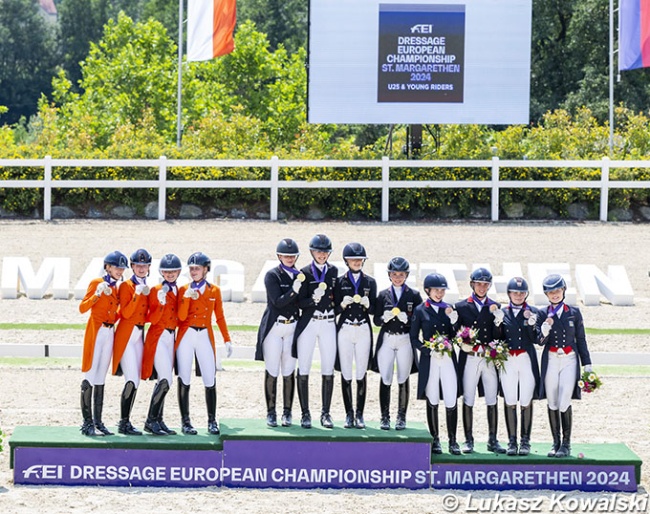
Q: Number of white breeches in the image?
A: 12